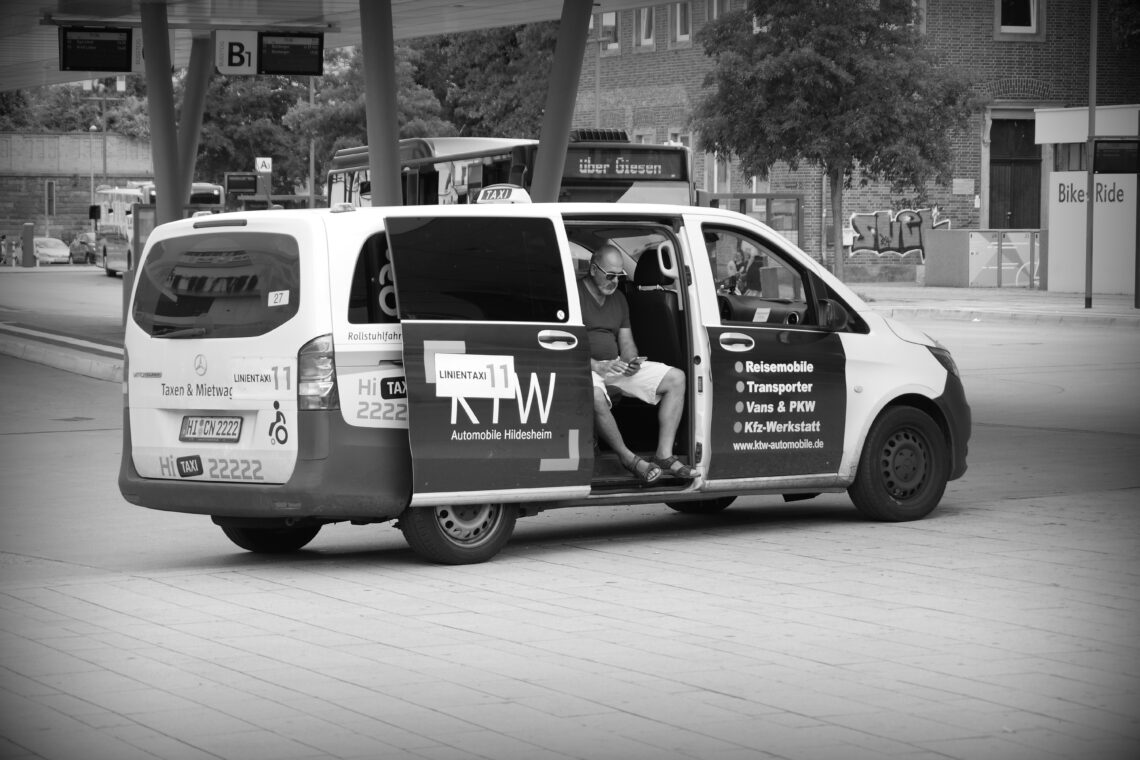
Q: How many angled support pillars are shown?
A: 4